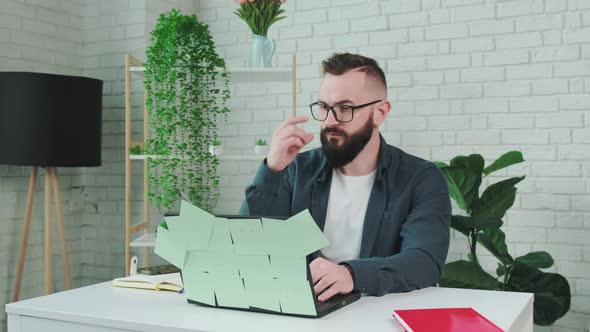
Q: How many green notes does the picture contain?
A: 15